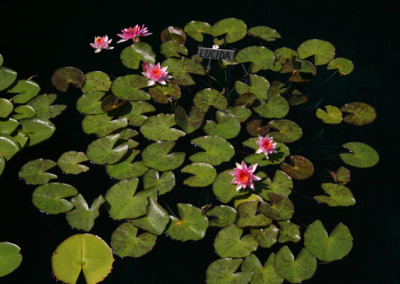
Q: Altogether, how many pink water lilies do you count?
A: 5